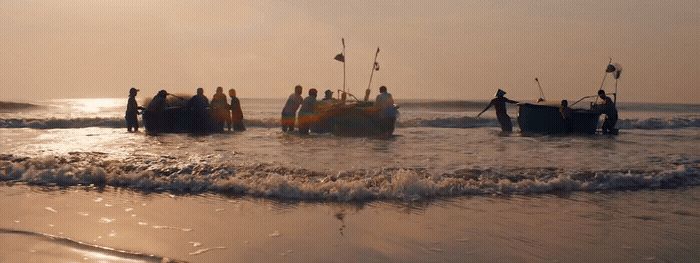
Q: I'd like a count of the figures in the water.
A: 12